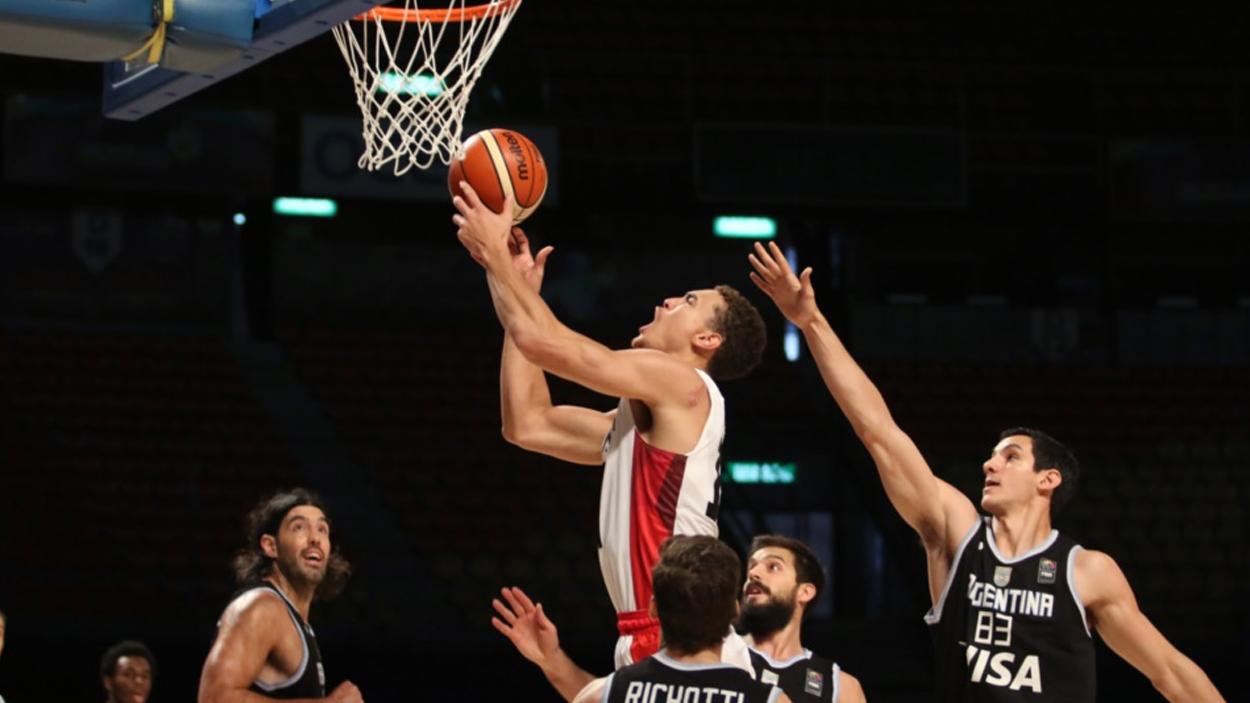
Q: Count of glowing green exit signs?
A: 4